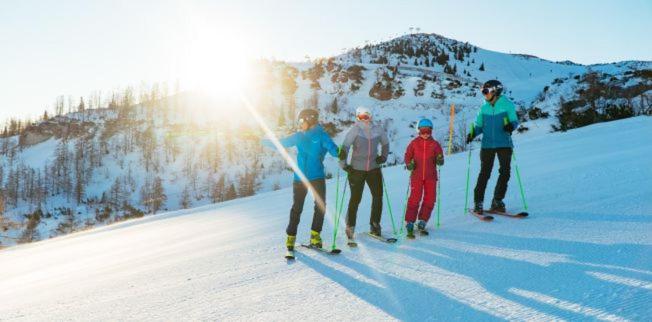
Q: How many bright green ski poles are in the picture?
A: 7